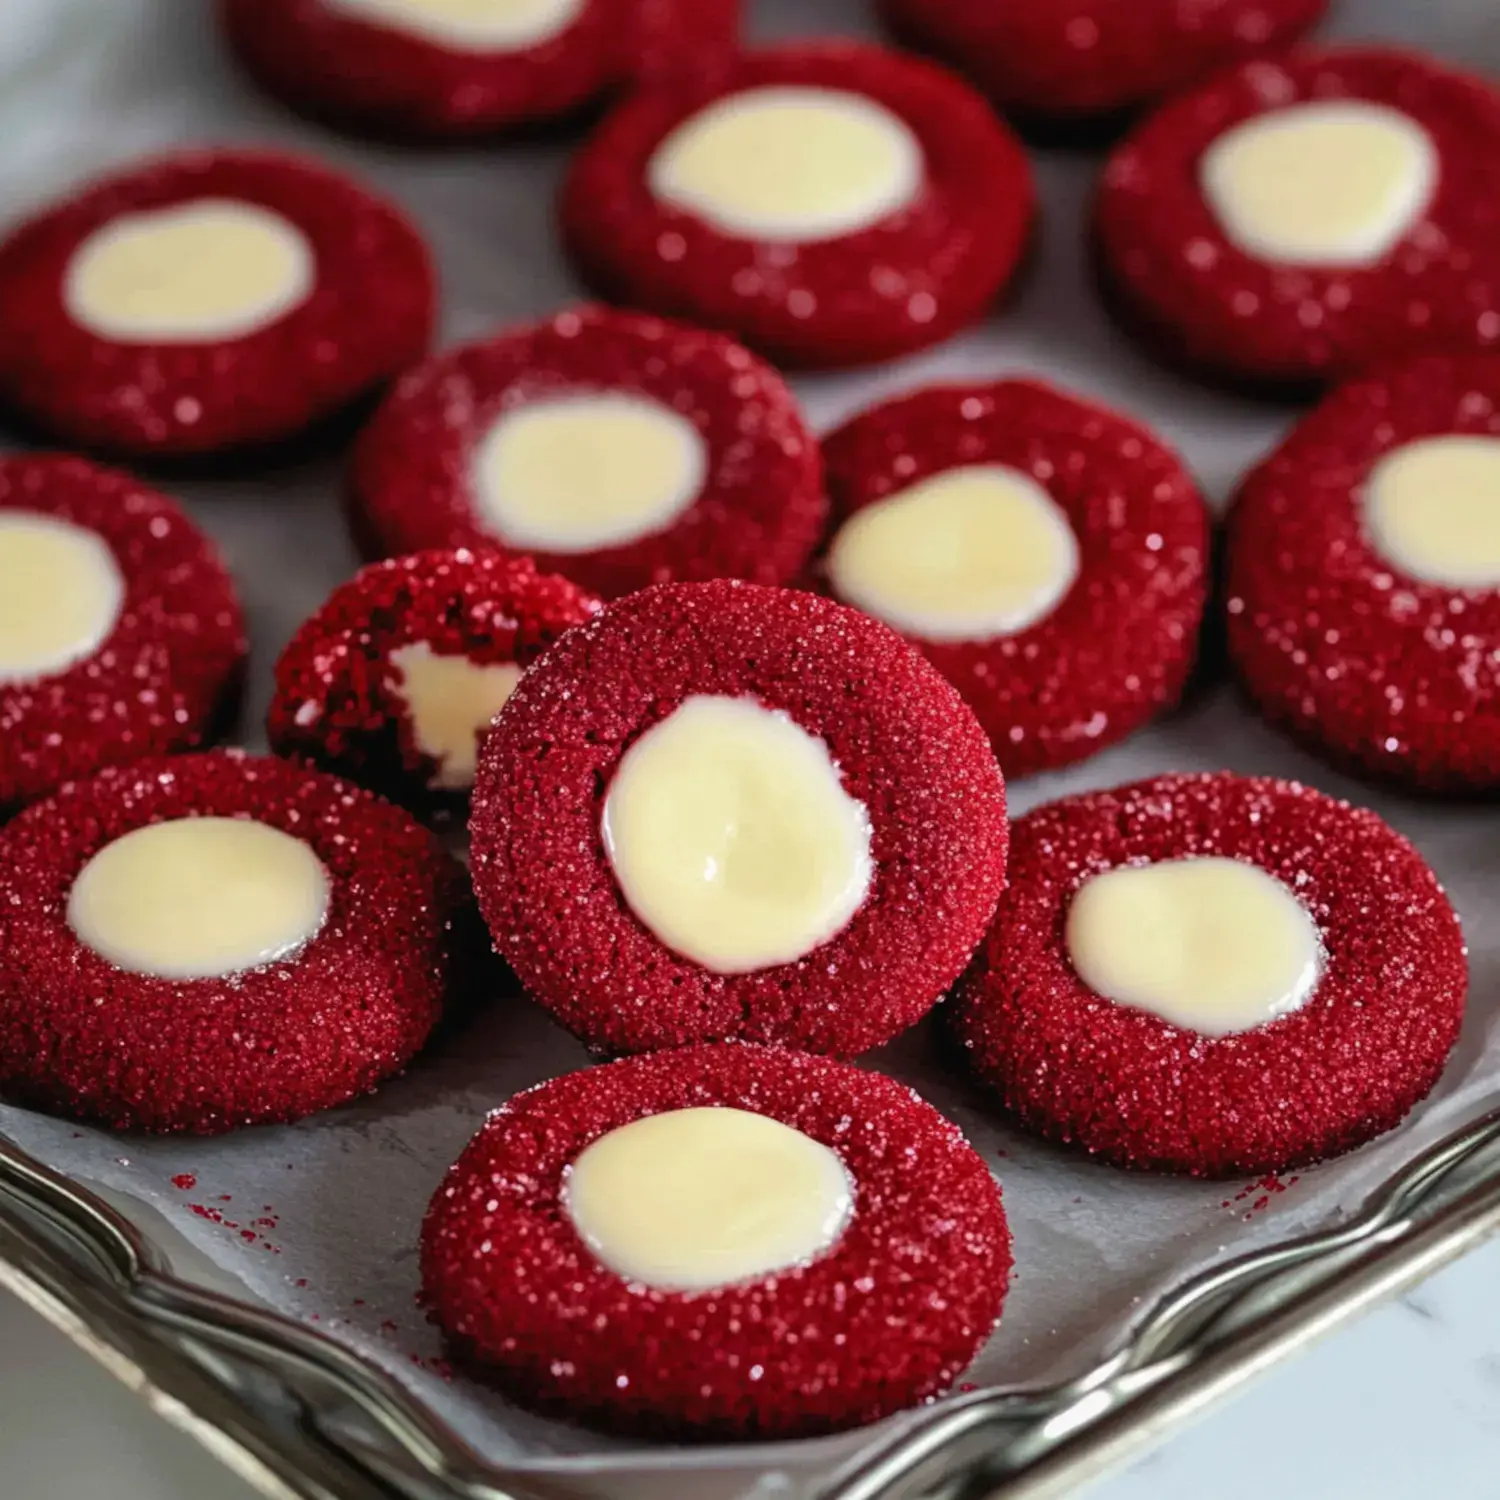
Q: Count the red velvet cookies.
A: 14